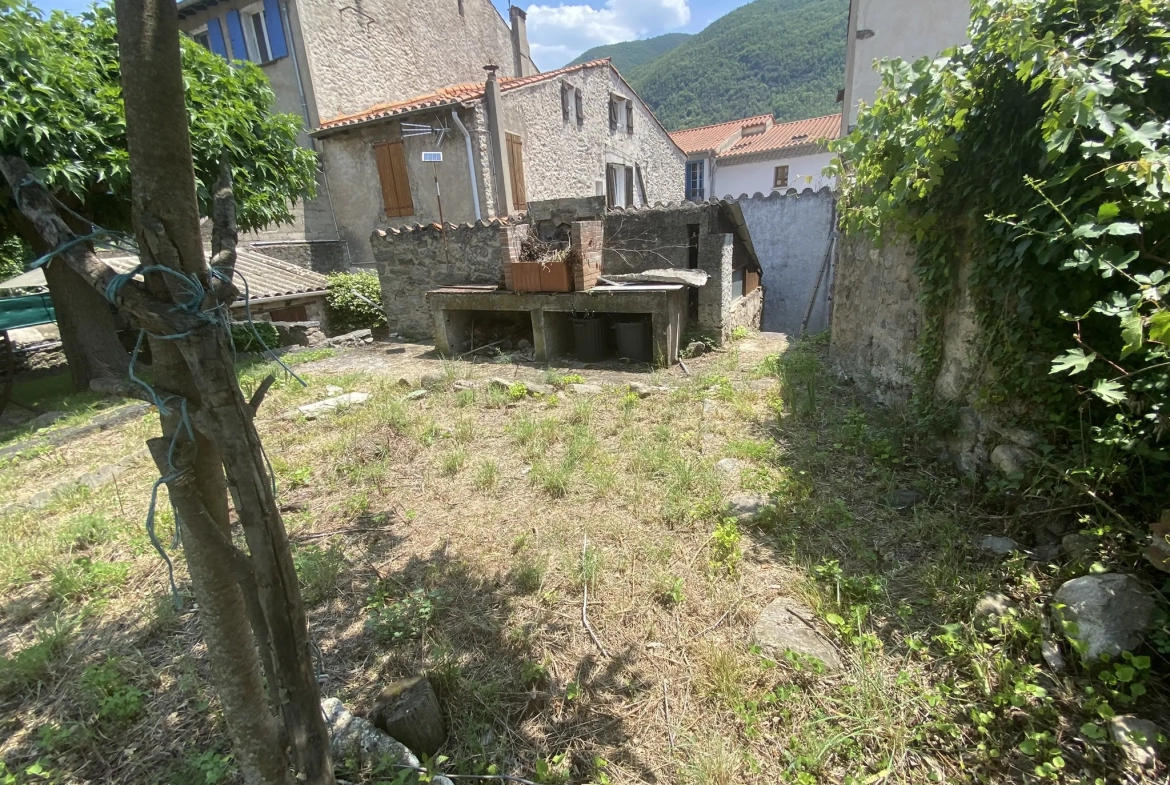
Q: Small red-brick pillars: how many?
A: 2